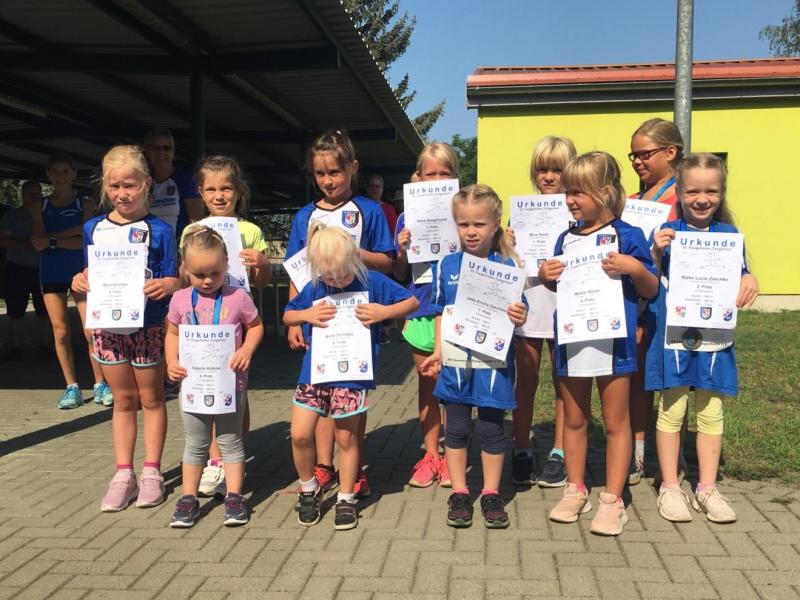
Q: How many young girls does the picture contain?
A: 11